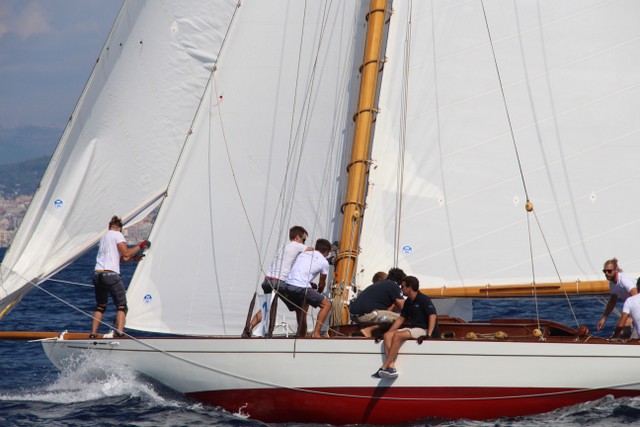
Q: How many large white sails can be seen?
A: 3